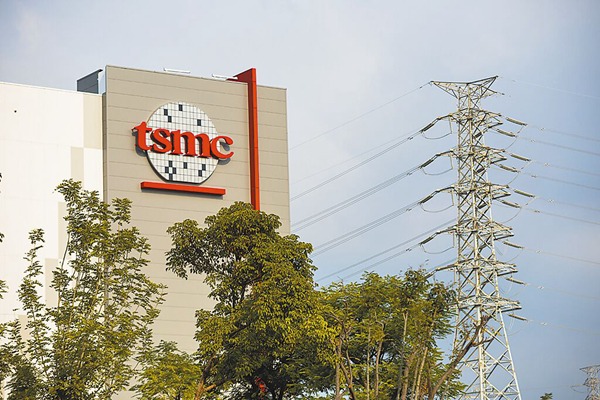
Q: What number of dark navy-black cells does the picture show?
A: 11